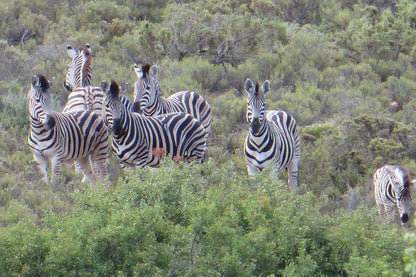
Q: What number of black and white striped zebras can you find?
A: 6